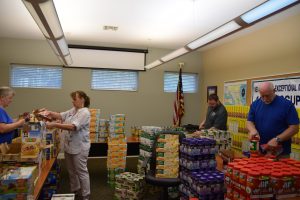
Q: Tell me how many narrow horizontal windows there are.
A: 3